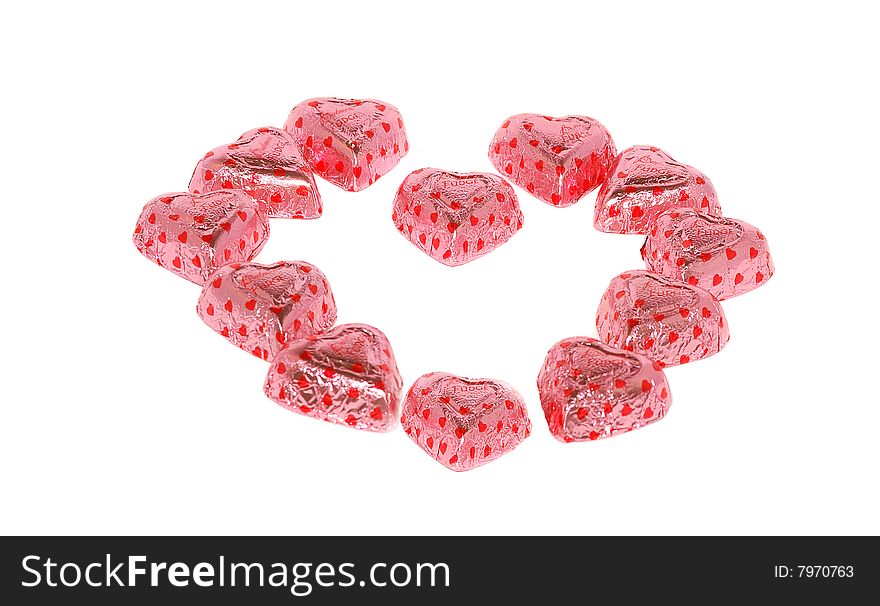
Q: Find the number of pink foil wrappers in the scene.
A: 12